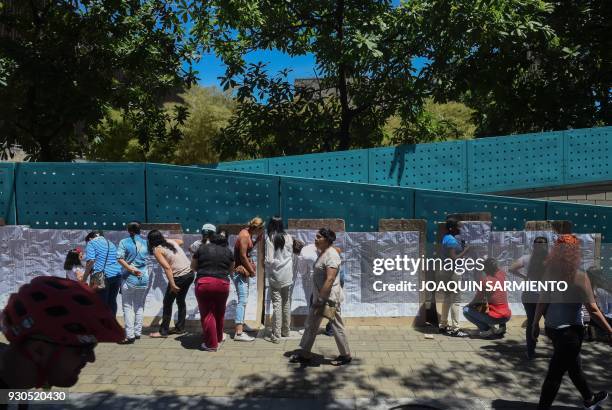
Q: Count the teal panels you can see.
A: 11